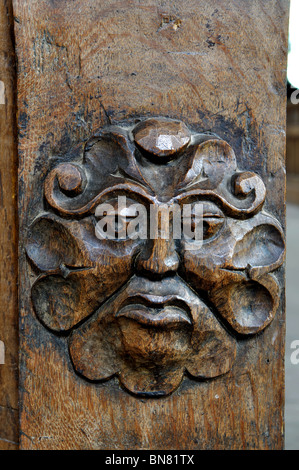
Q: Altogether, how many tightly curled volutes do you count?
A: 2